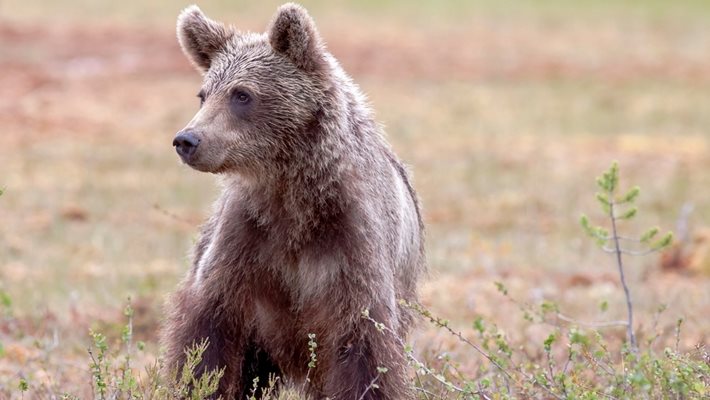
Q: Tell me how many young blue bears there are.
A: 0